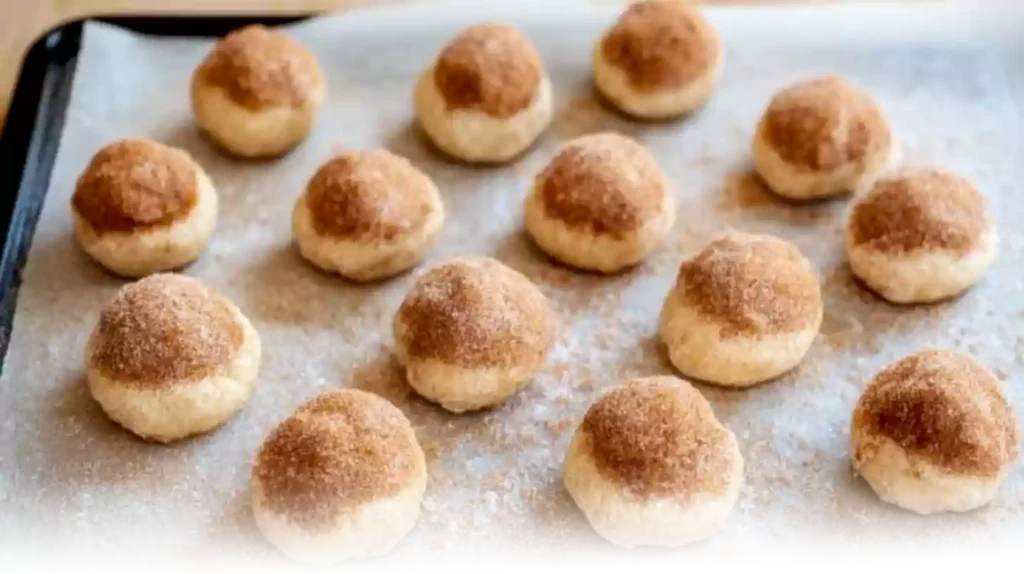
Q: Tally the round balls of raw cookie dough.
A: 14